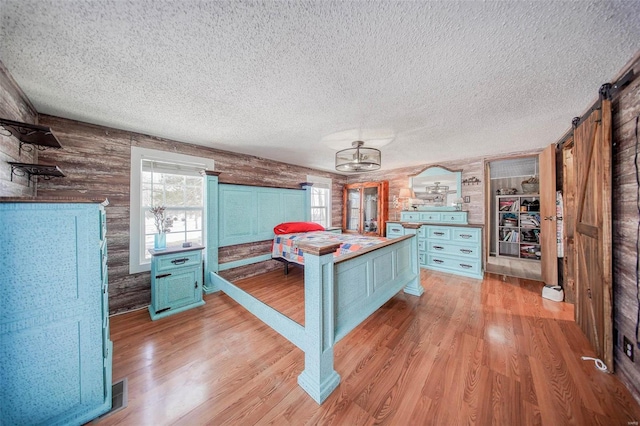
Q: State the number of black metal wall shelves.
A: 2